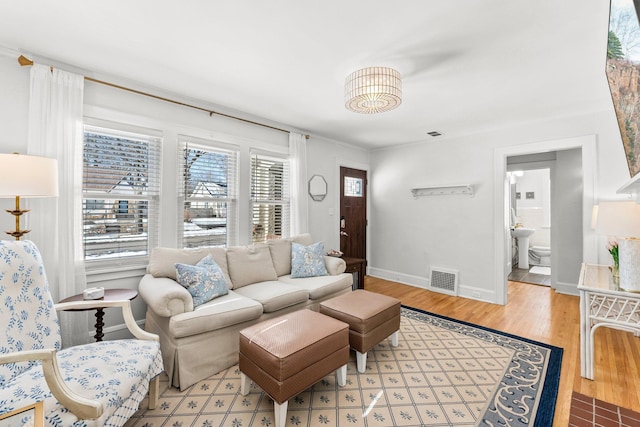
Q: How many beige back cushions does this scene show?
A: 3